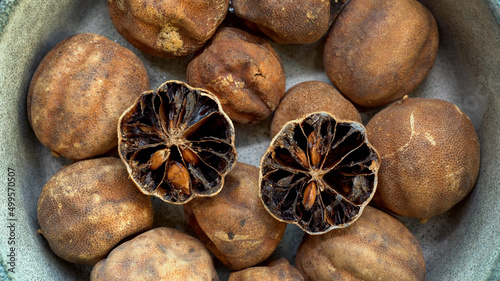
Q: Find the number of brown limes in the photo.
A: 12